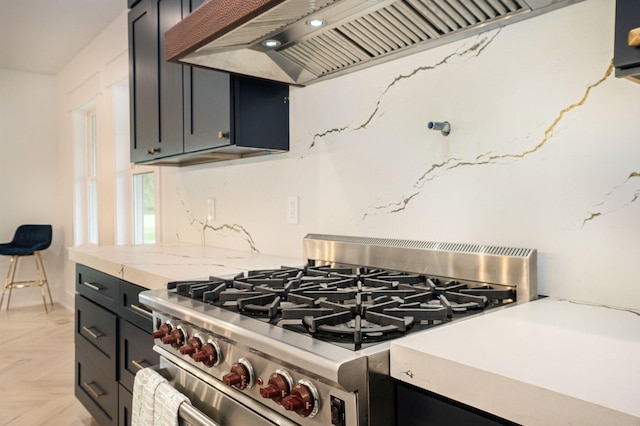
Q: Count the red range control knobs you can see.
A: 7